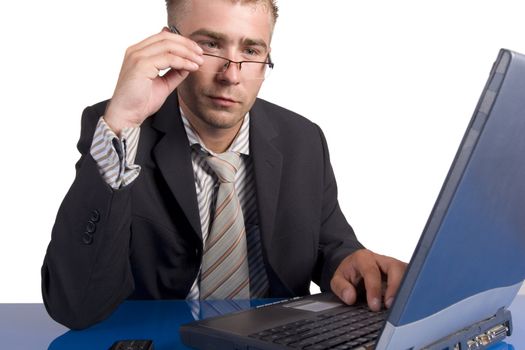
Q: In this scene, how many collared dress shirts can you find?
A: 1